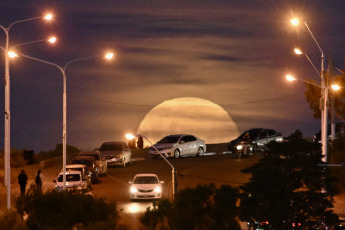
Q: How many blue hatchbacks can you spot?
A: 0